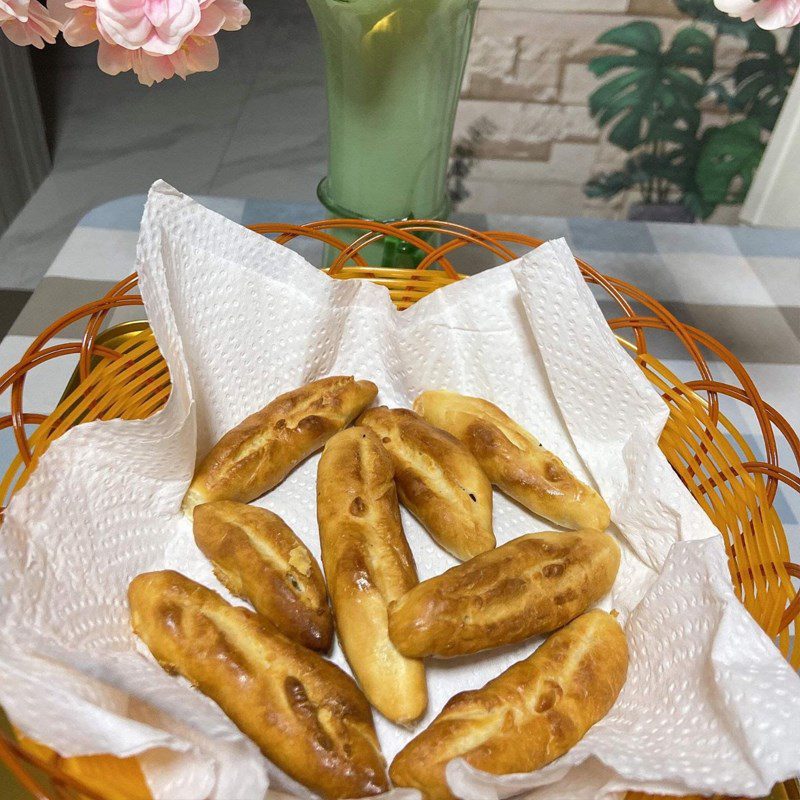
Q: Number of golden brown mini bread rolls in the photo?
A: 8